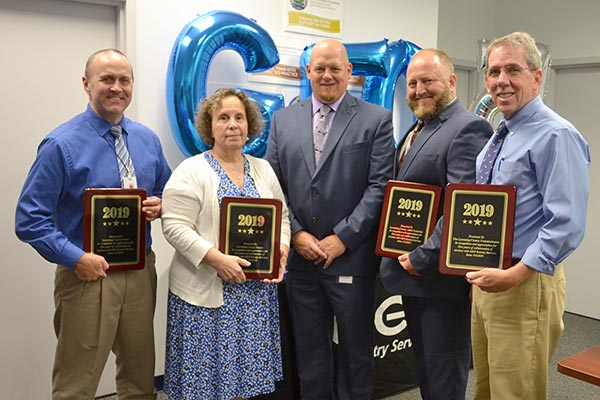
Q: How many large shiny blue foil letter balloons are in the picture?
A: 3